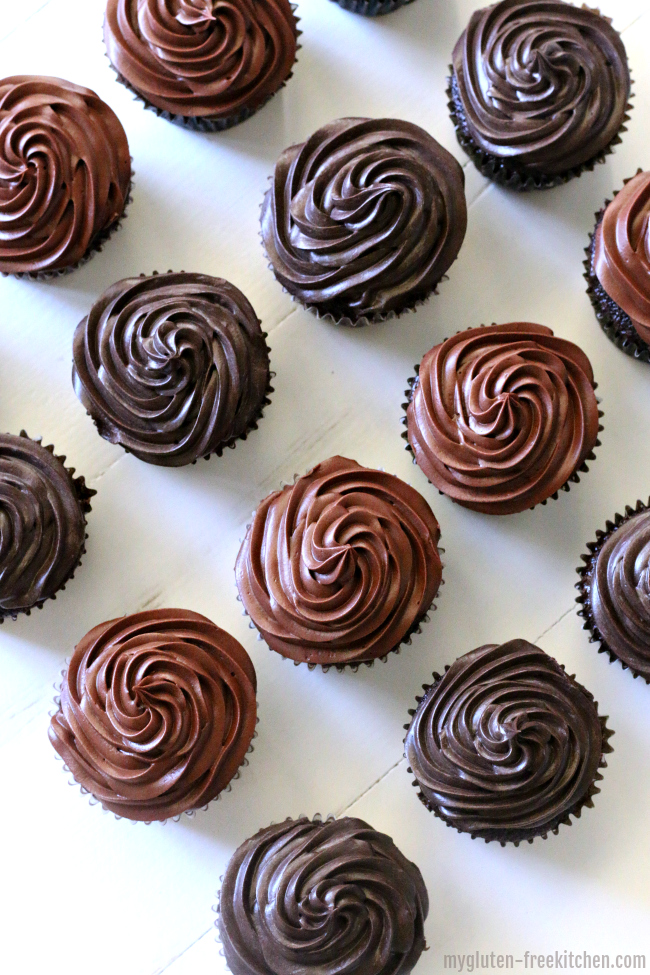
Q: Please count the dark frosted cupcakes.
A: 7